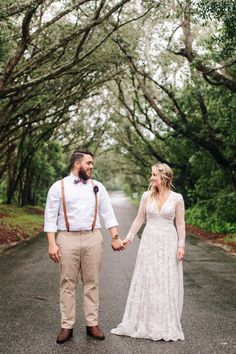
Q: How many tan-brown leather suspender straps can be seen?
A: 2